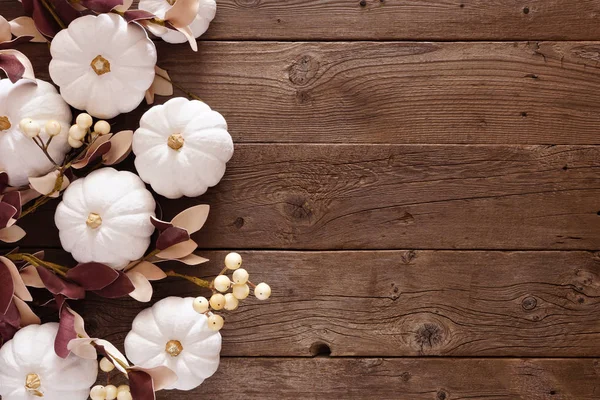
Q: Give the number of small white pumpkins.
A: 7